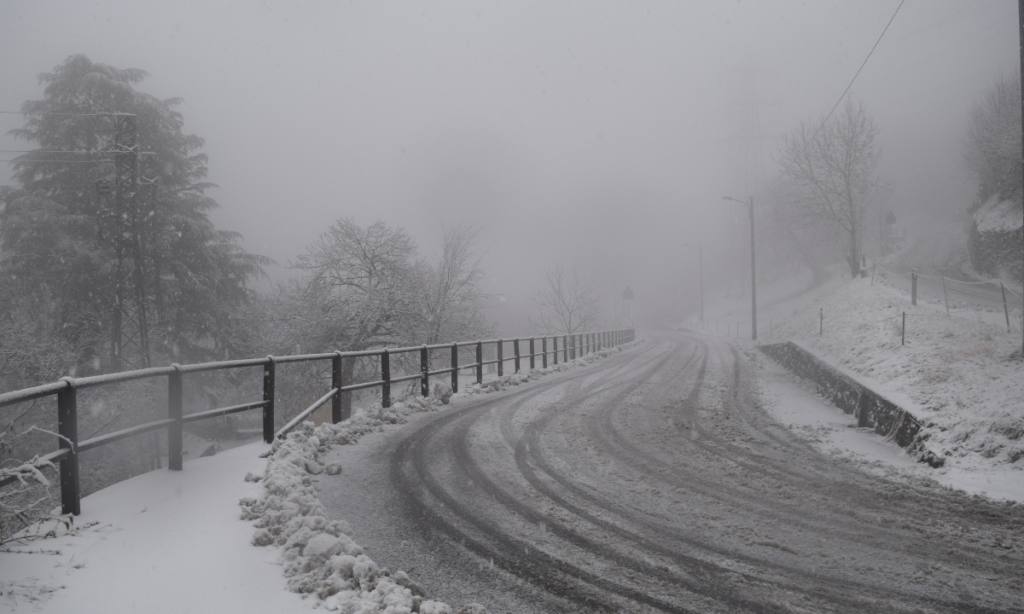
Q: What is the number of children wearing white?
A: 0